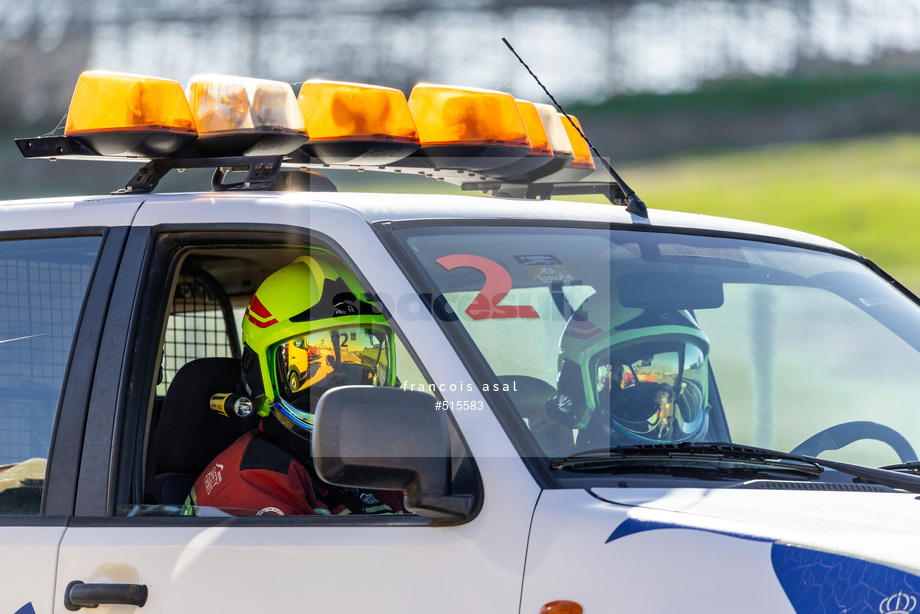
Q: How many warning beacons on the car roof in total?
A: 7